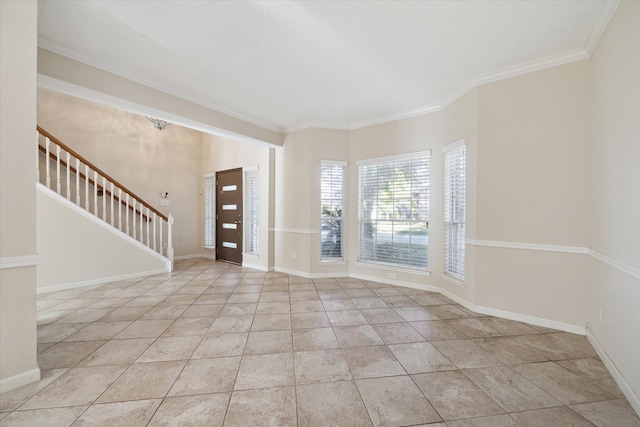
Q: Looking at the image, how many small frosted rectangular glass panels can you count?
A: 4